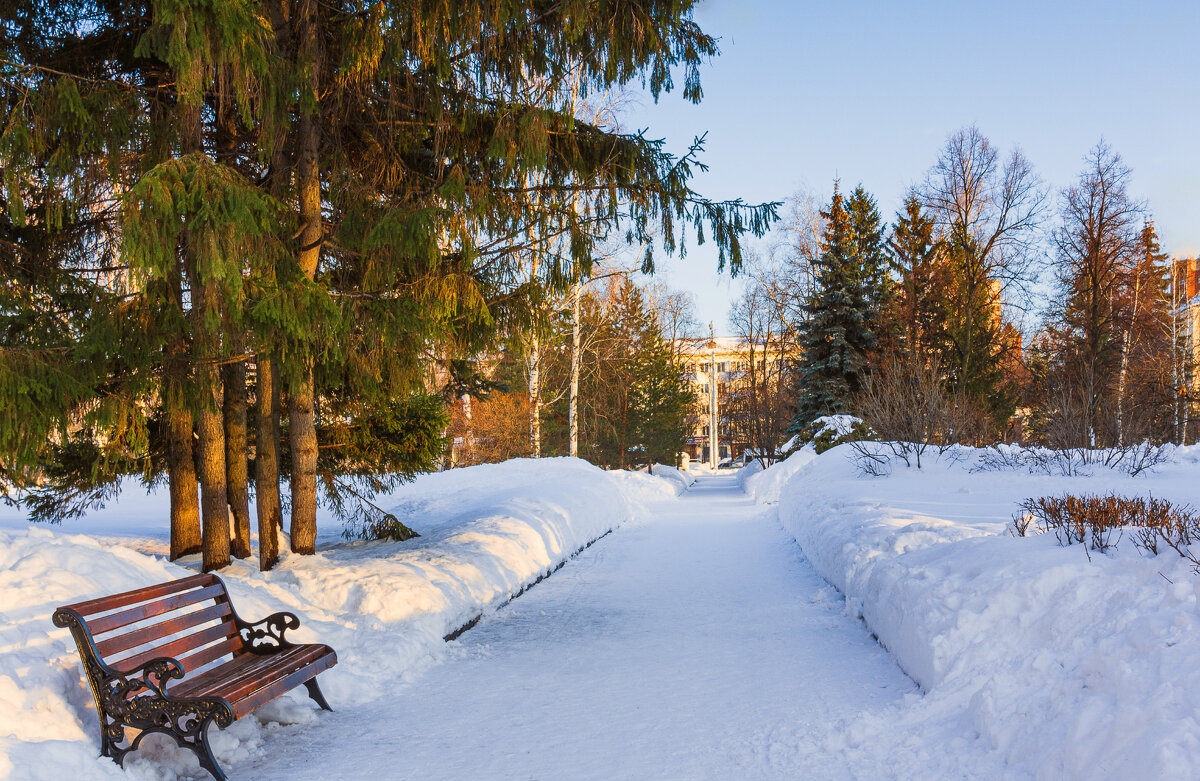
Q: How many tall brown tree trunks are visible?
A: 5